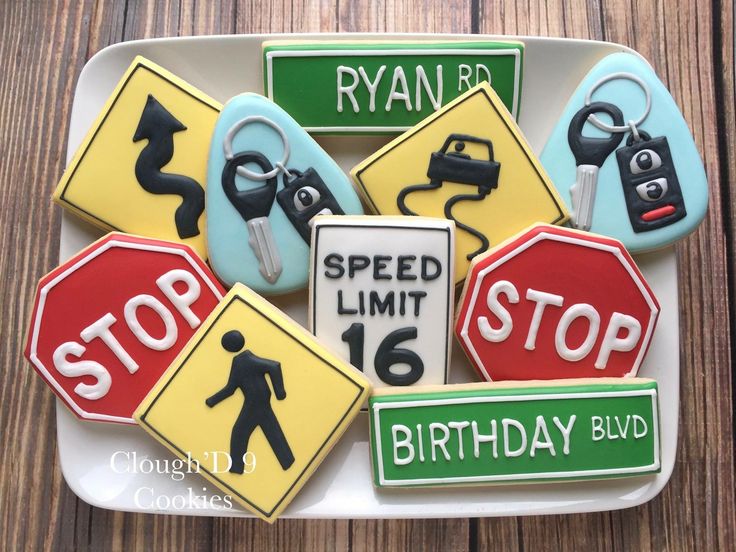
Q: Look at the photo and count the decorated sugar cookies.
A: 10